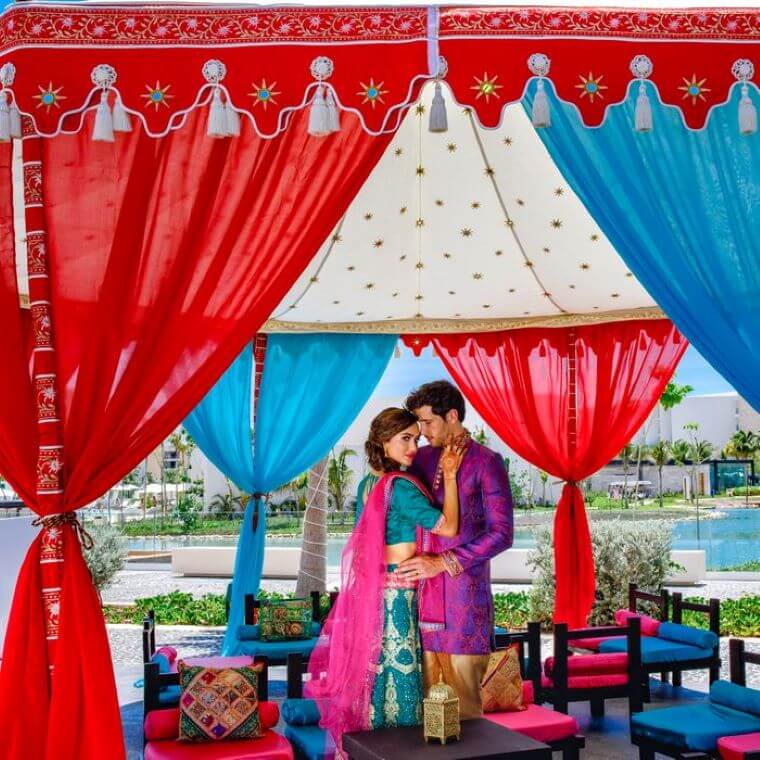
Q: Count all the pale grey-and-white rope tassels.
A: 12